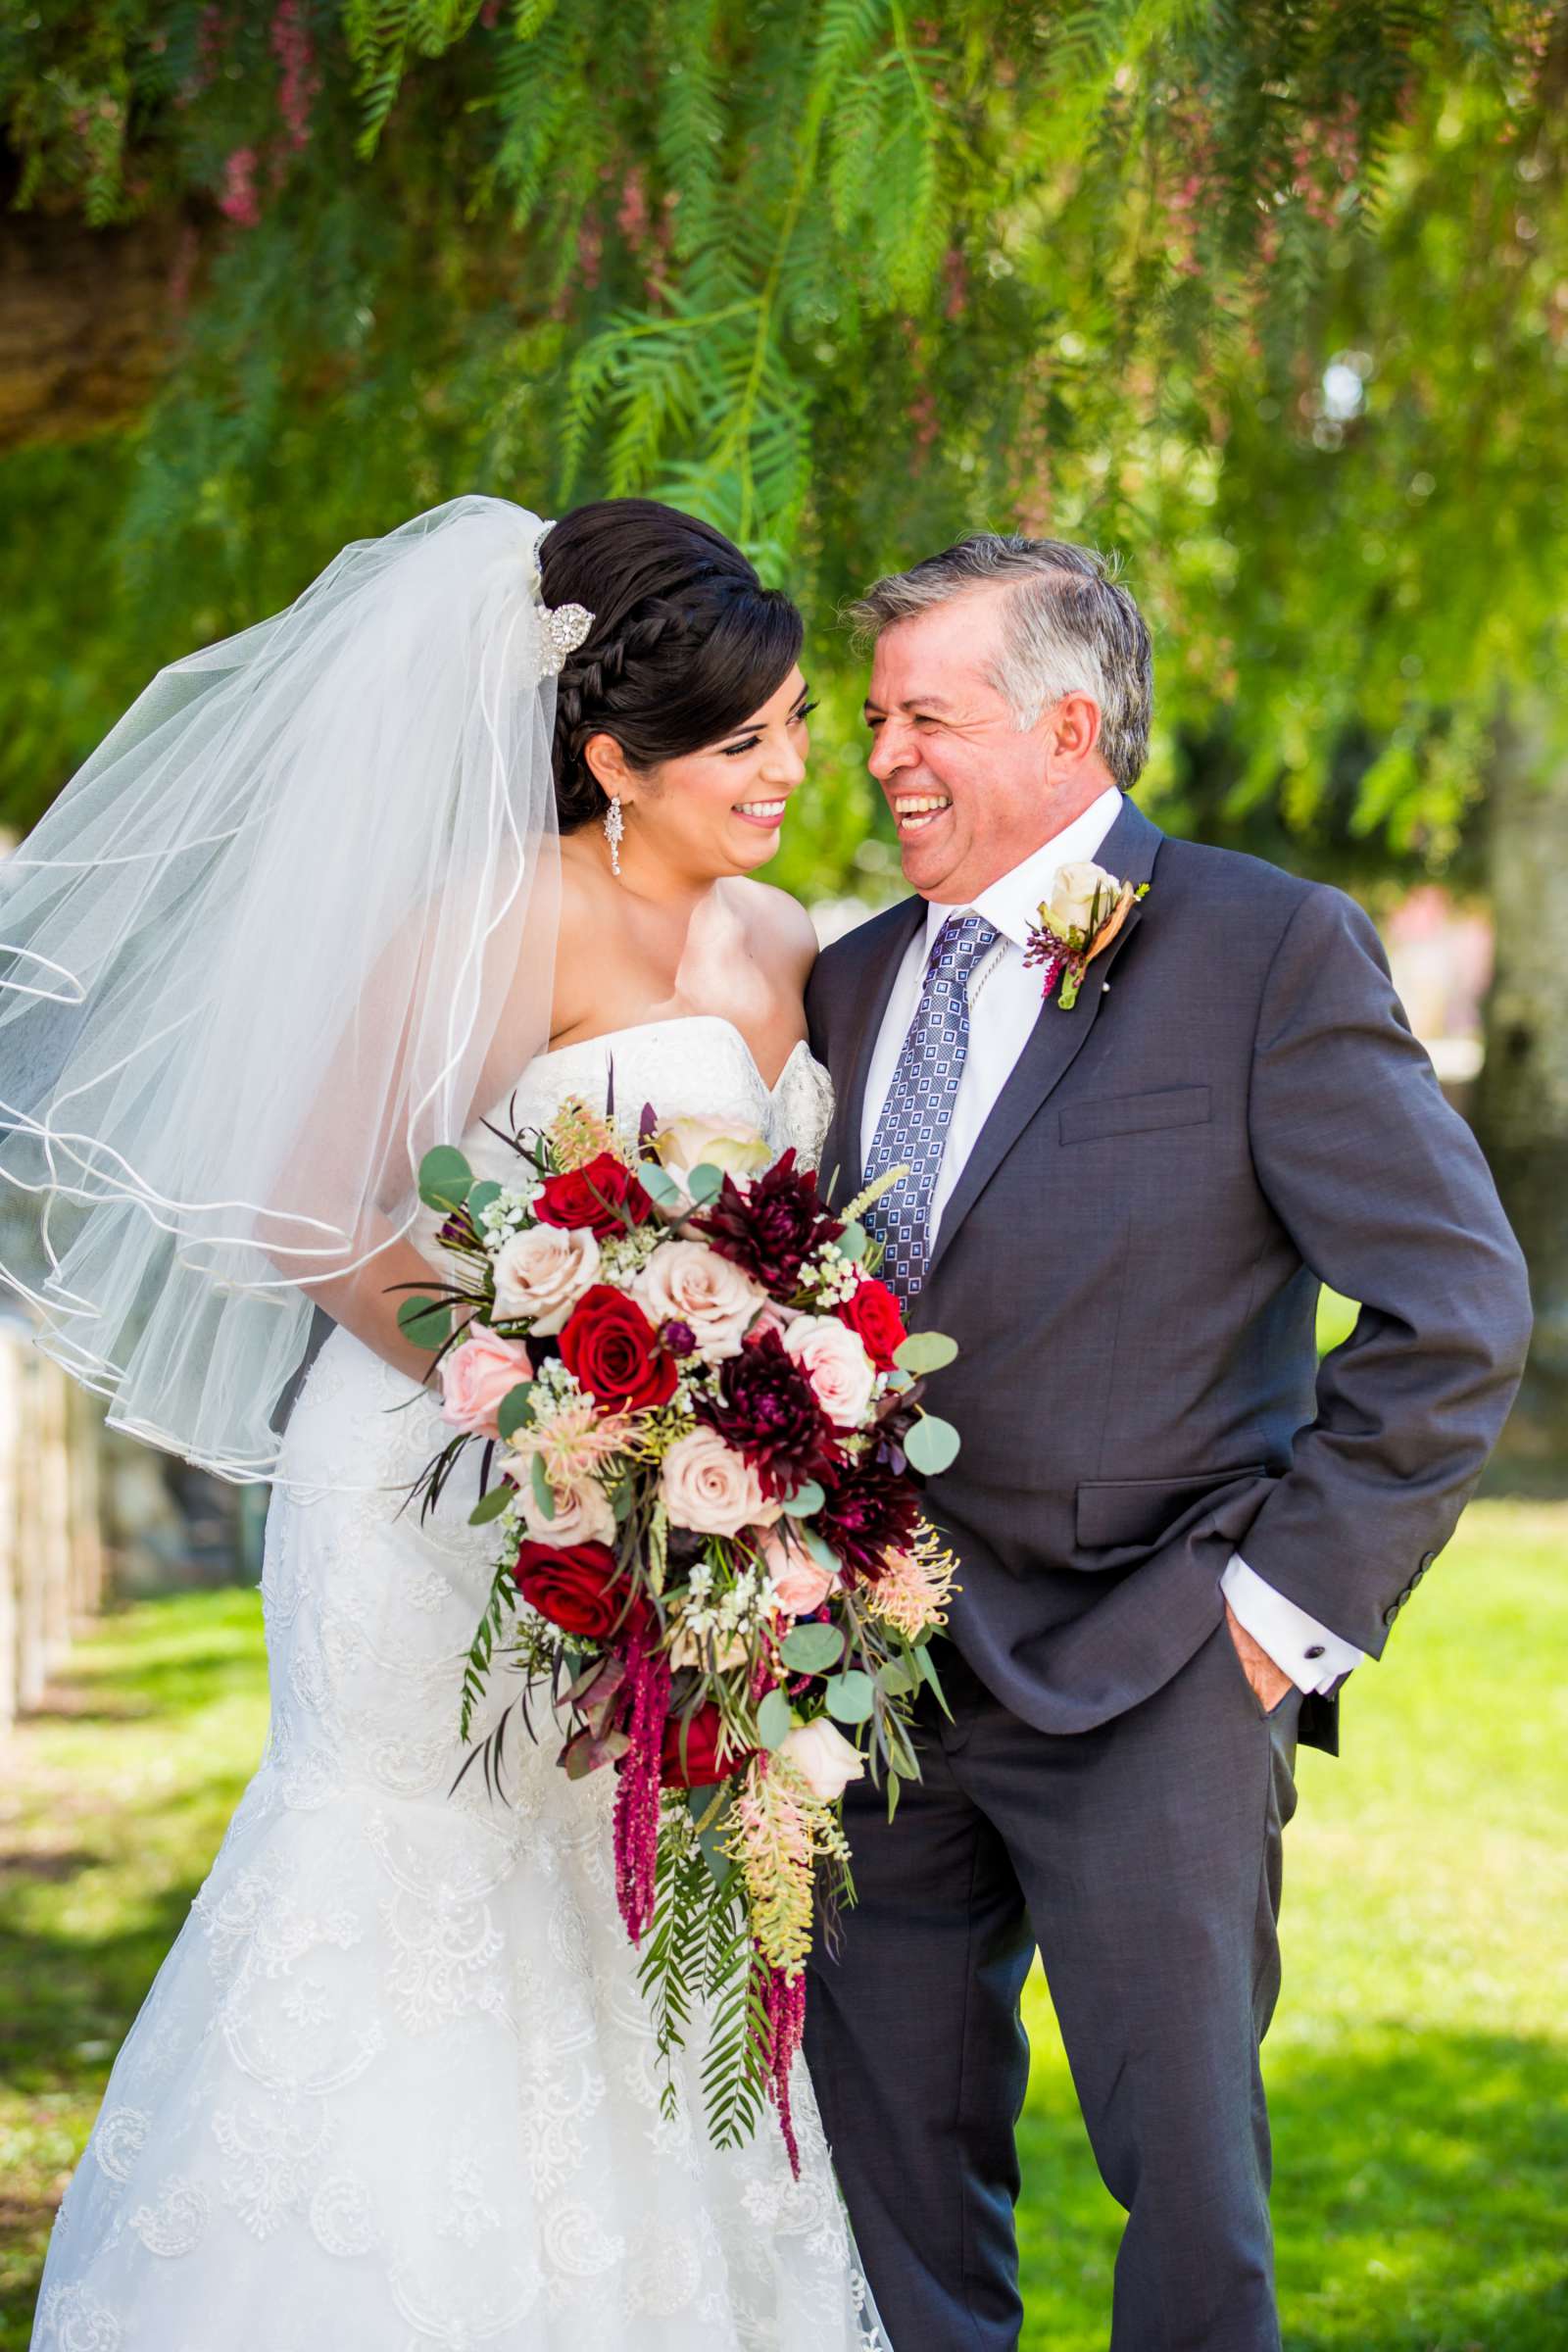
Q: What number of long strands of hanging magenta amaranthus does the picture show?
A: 2